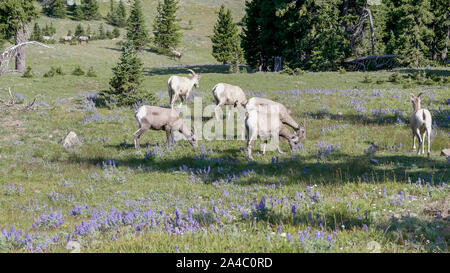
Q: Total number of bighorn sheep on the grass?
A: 6